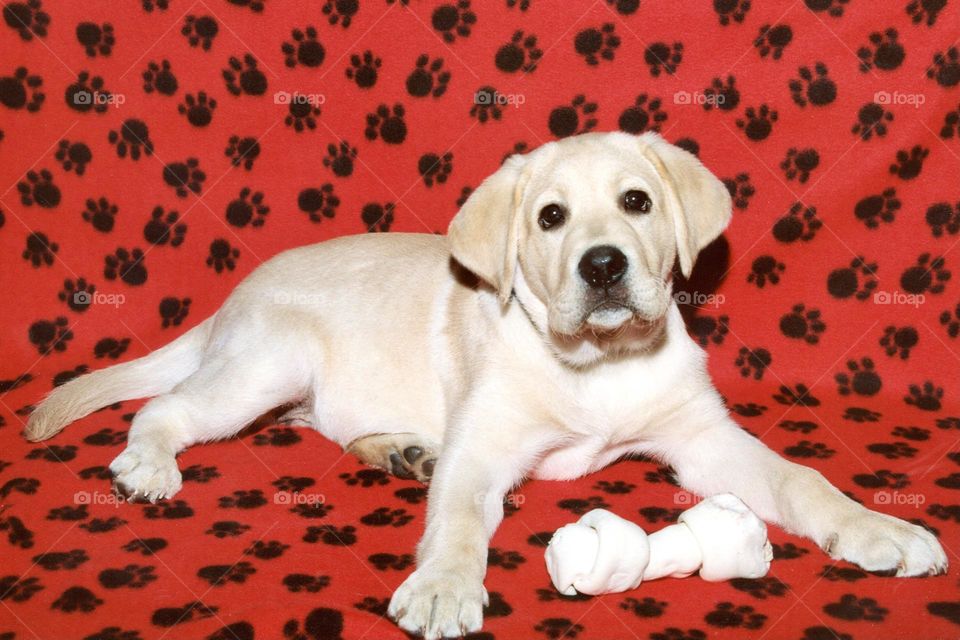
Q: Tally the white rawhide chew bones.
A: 1